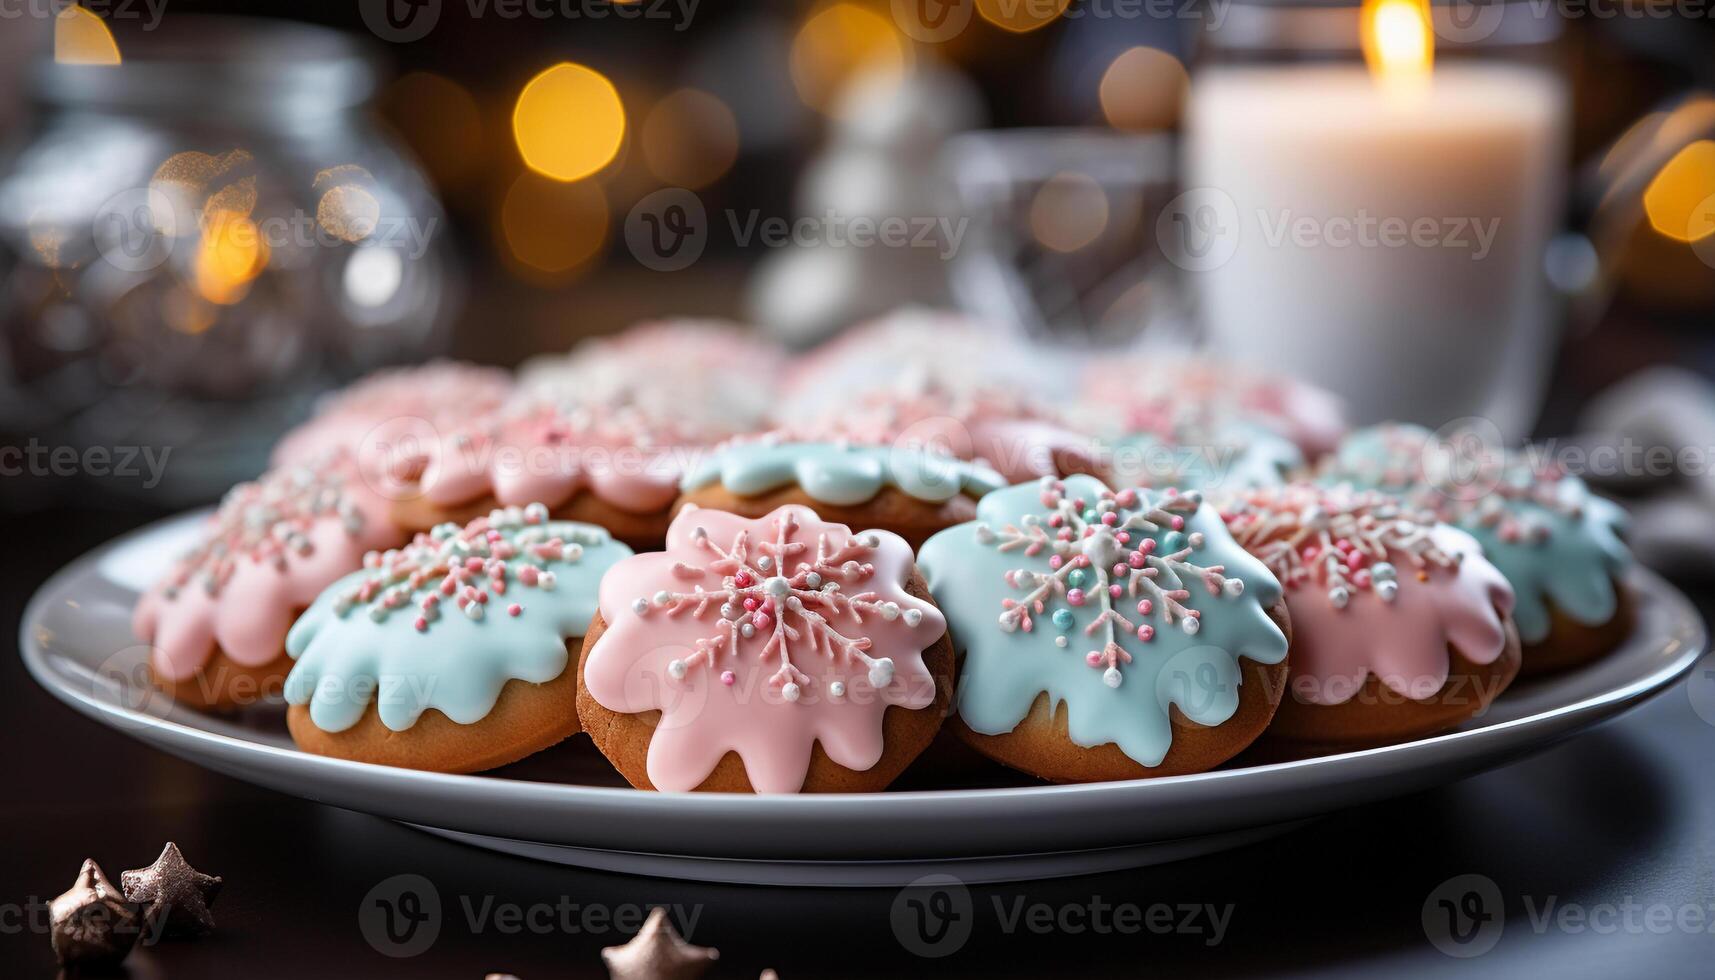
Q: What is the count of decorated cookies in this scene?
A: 14